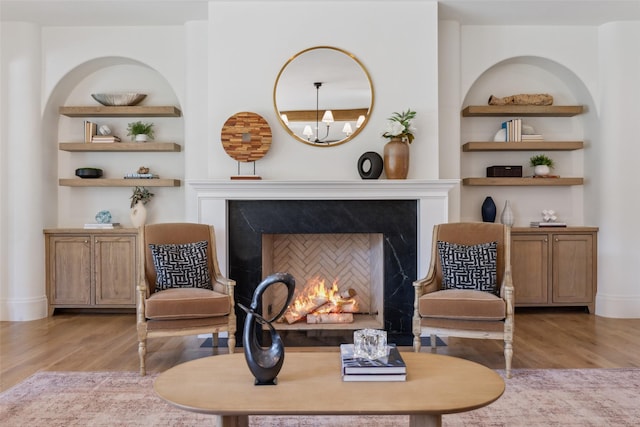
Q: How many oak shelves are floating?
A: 6